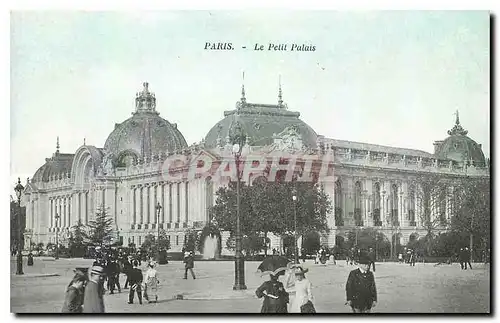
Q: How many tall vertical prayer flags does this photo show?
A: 0